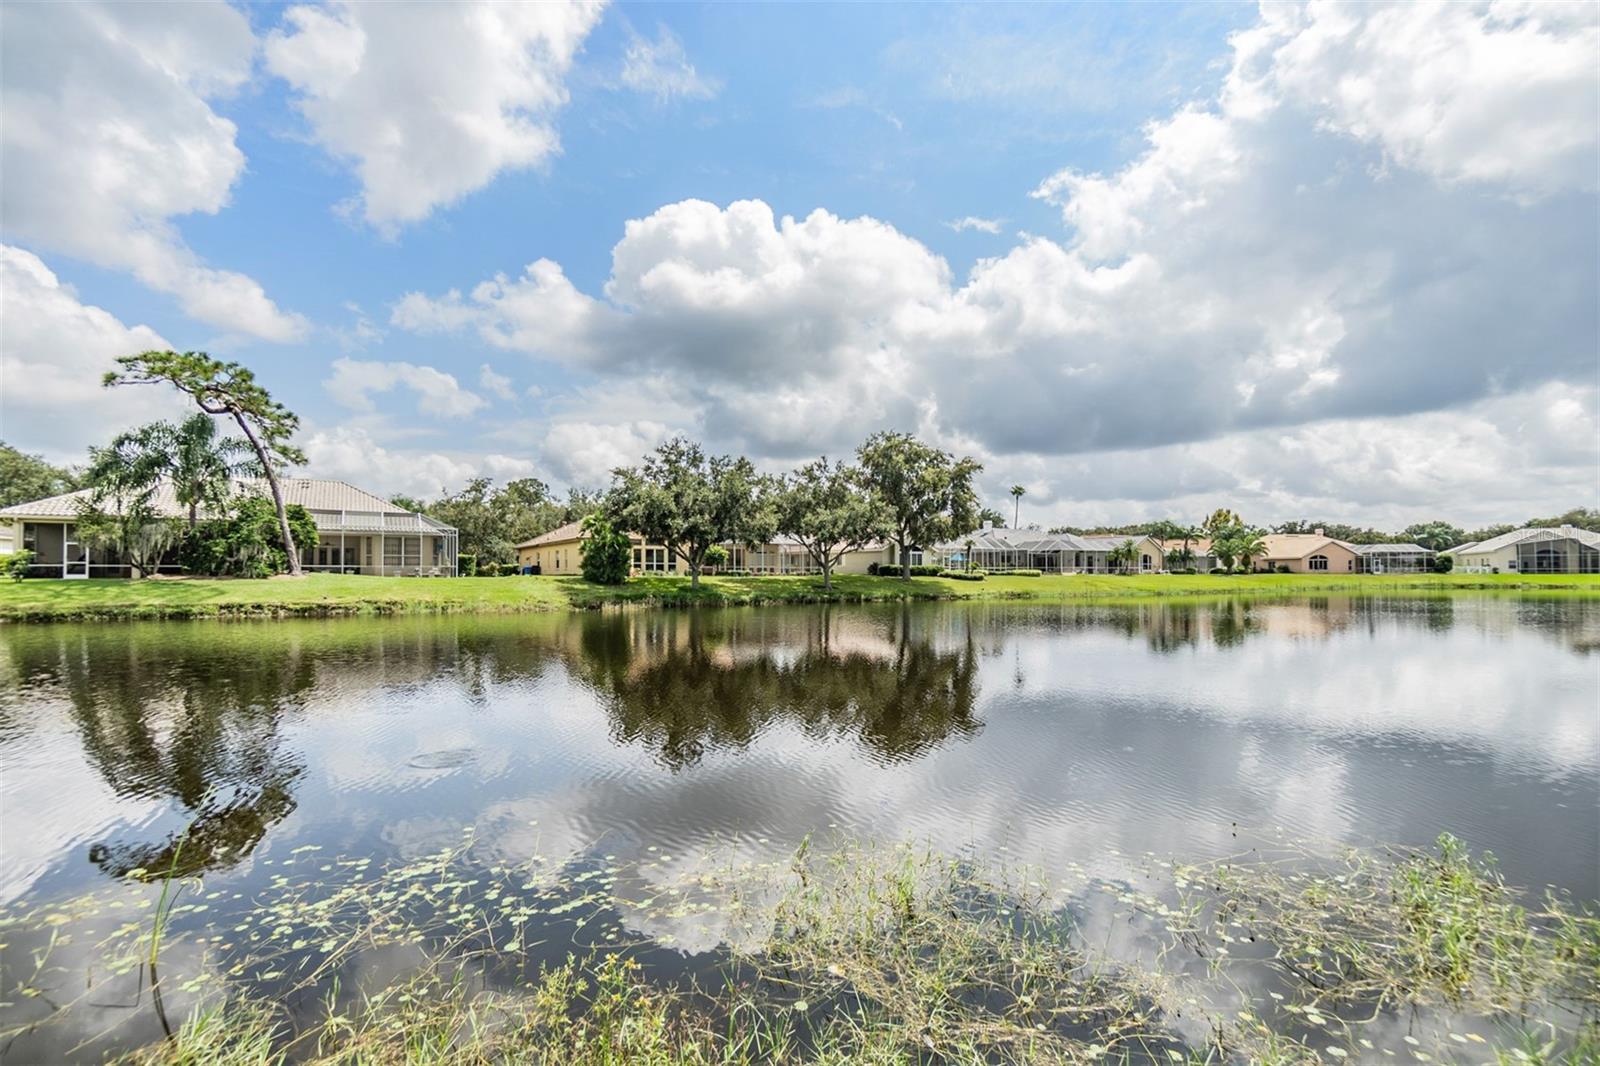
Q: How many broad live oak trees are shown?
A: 3